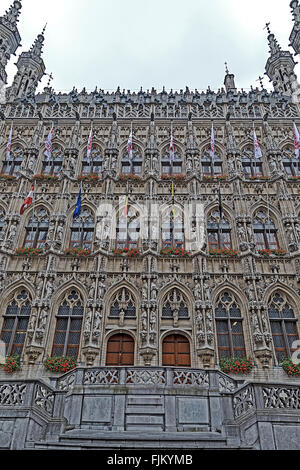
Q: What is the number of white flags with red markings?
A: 8